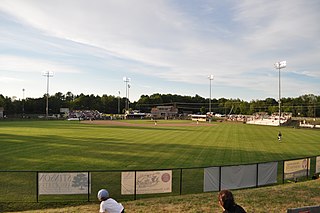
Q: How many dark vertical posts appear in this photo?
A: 8